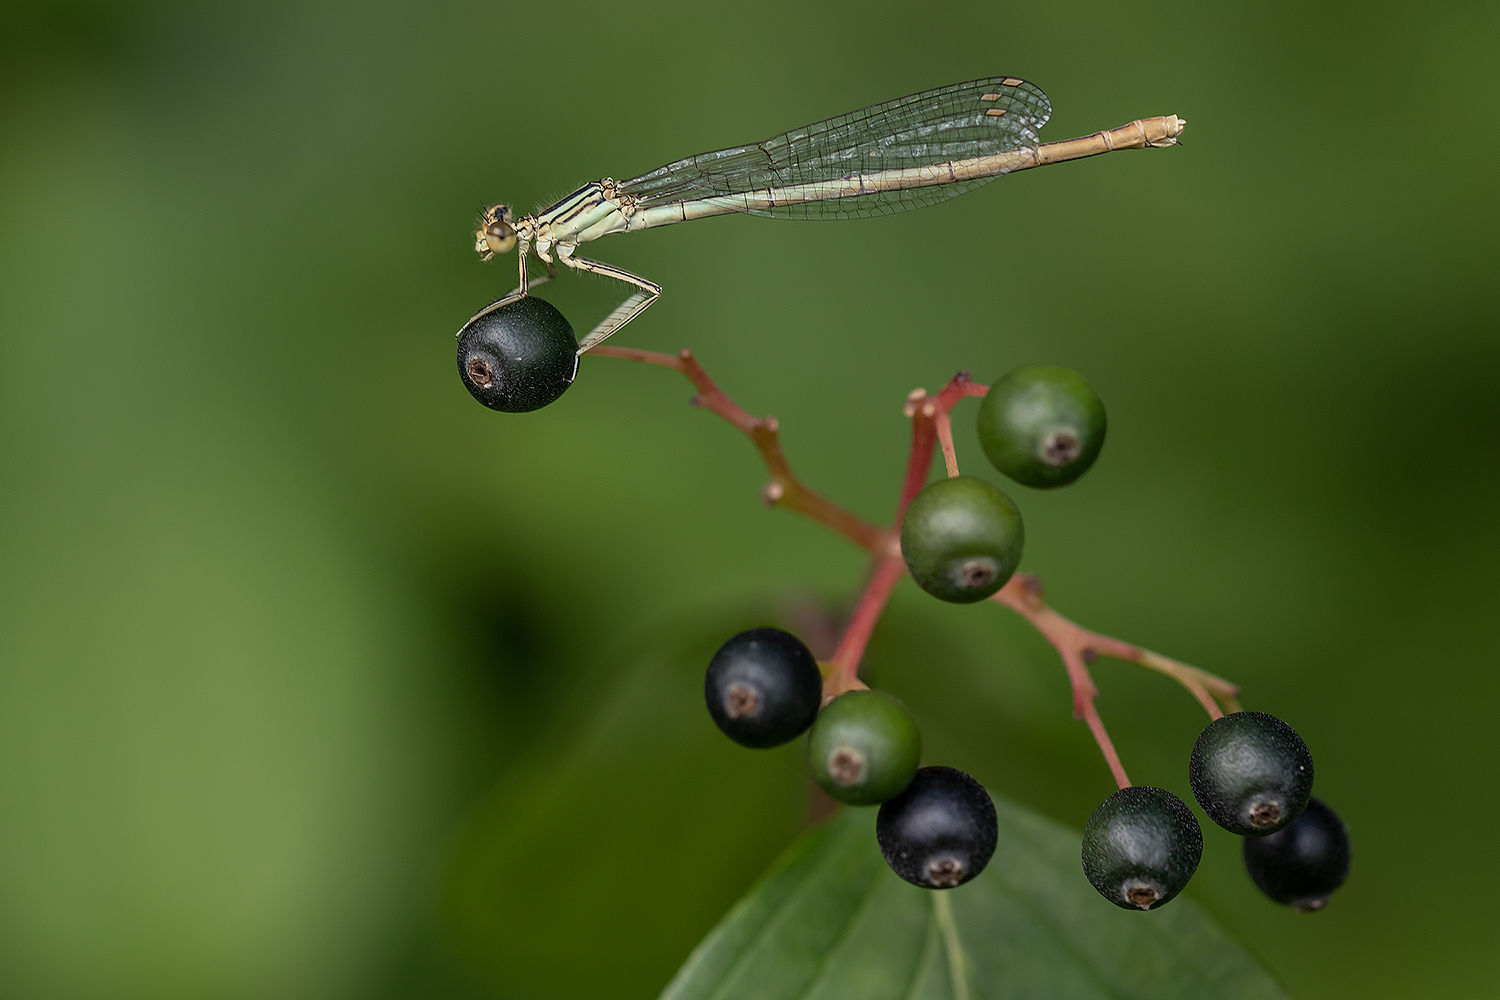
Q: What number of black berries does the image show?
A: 6